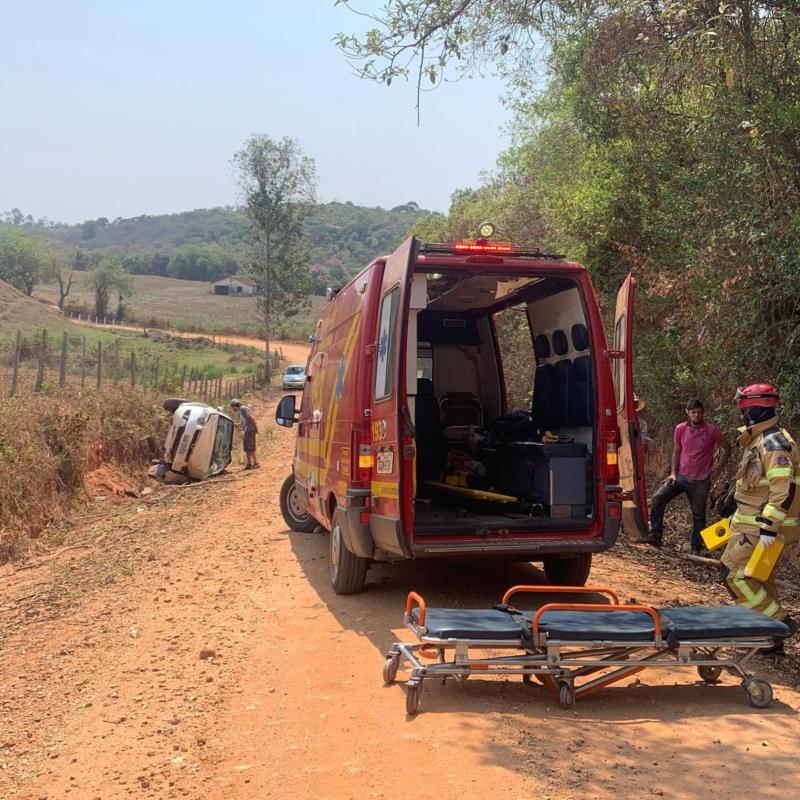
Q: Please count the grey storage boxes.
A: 1